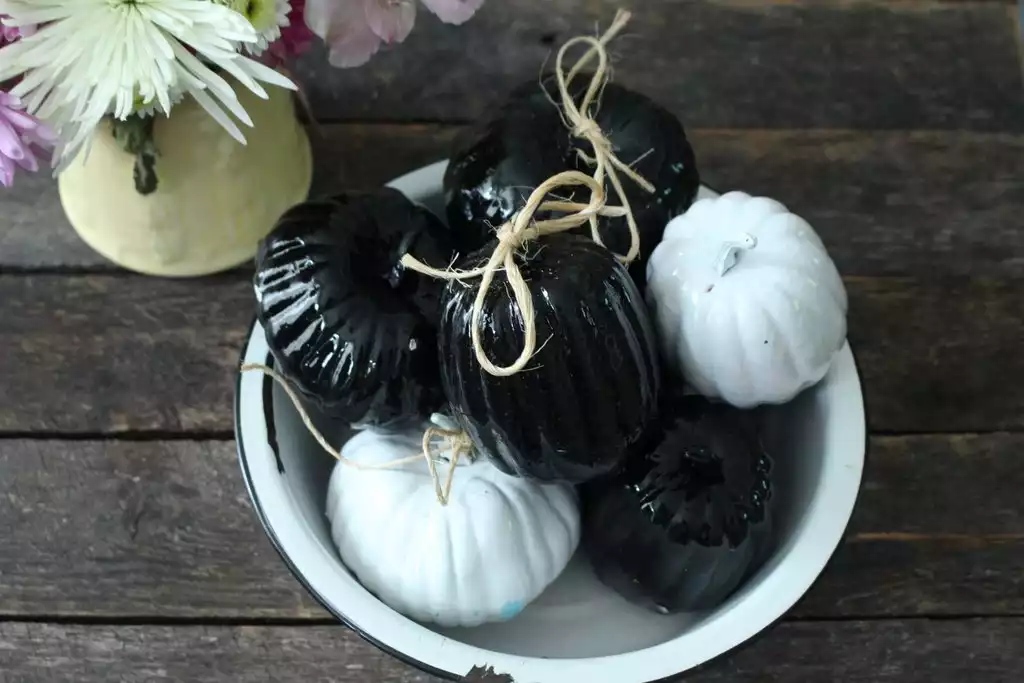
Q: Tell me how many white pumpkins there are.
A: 2